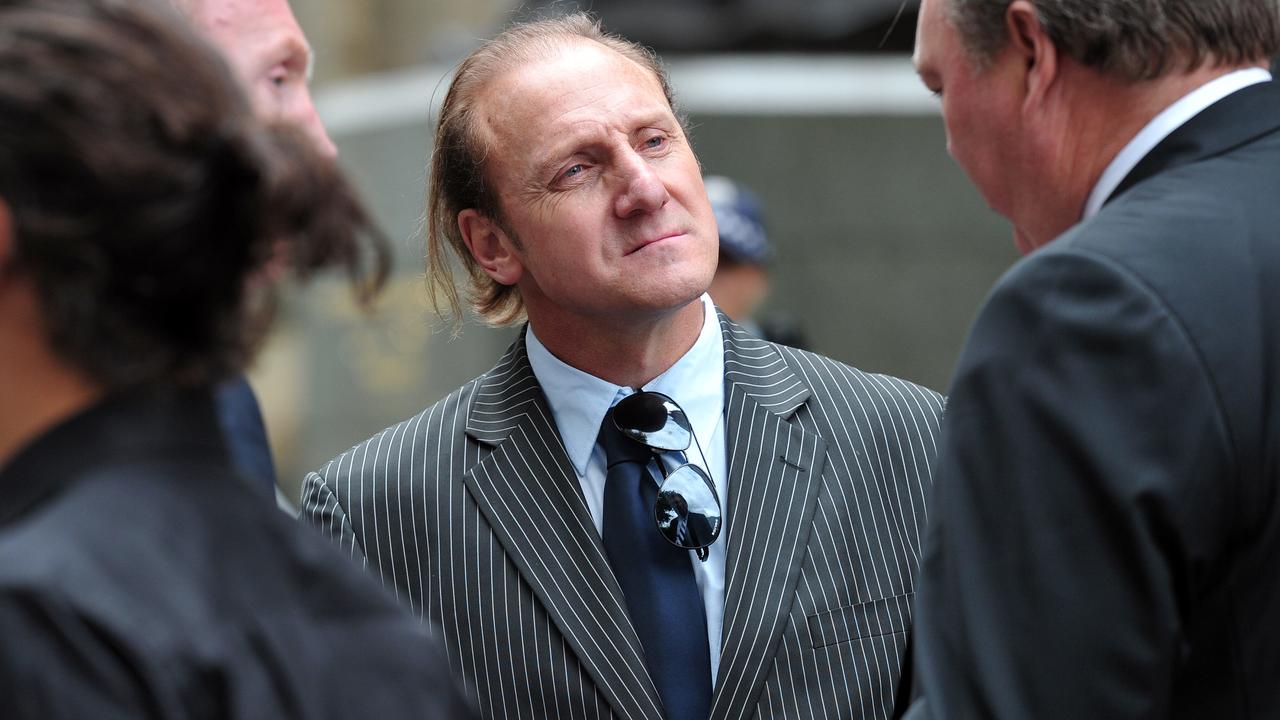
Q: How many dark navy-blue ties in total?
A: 1